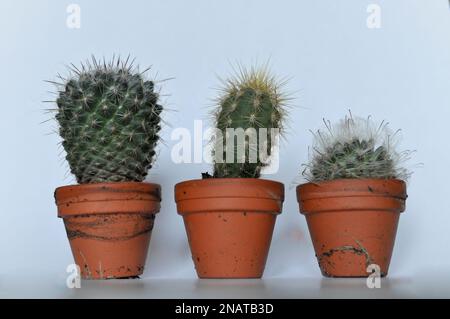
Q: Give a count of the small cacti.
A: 3